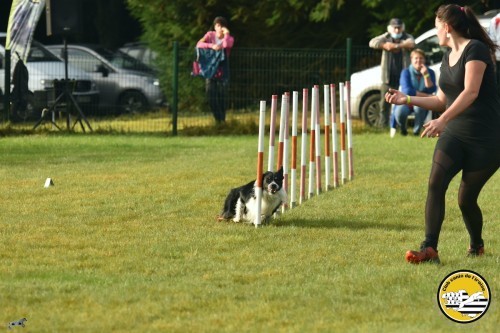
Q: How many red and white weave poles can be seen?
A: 12